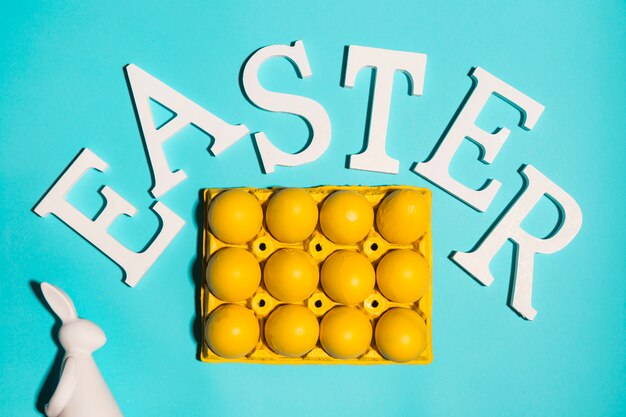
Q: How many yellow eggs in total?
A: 12